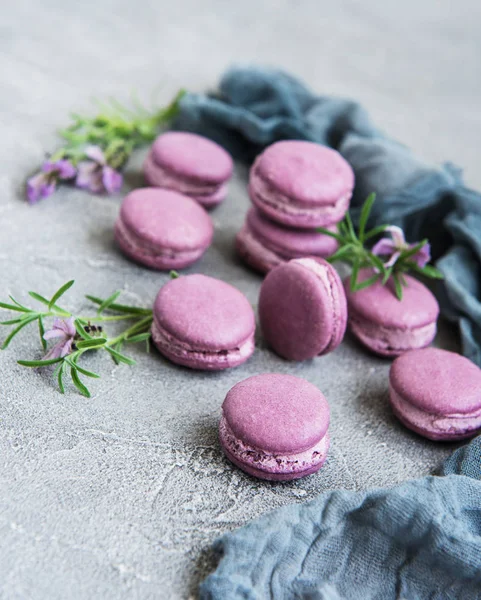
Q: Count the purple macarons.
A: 9